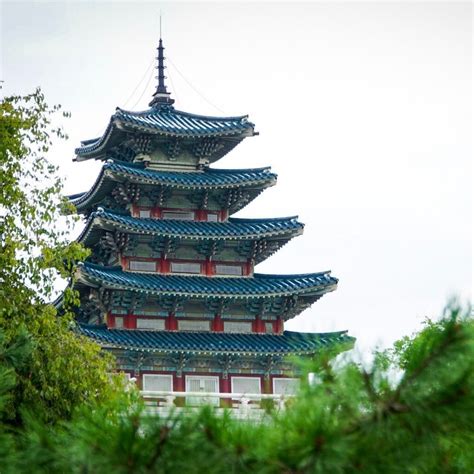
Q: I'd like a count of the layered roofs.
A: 5